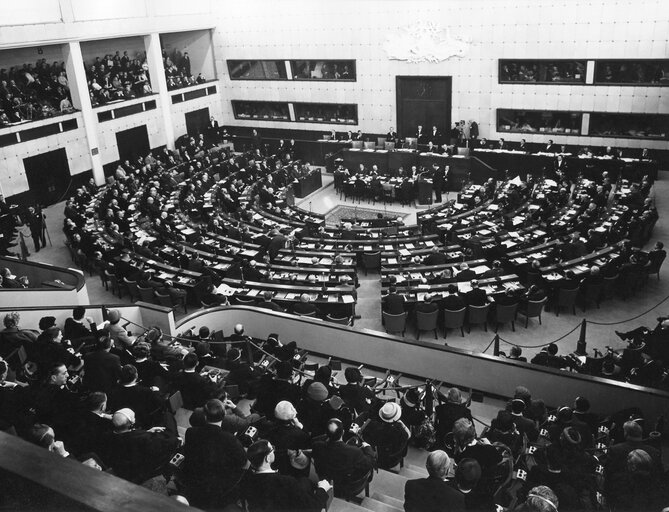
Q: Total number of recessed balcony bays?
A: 3